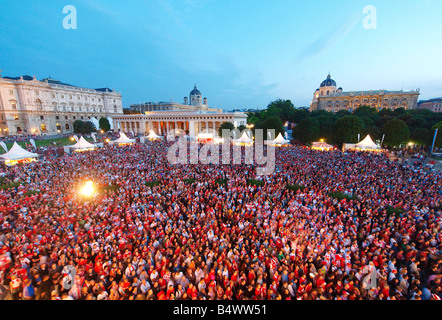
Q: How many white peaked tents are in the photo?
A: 7